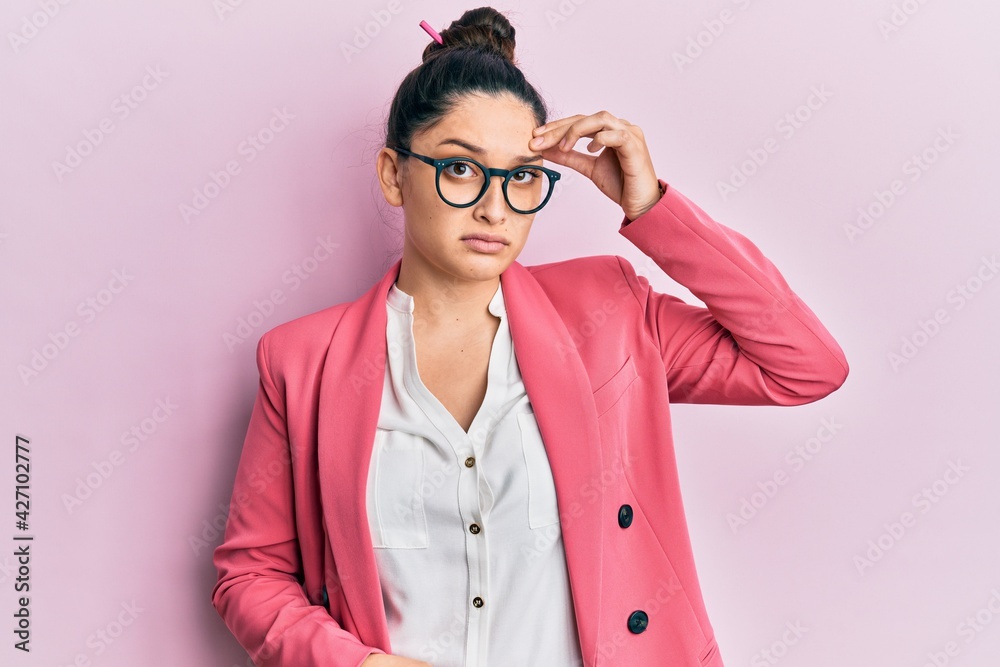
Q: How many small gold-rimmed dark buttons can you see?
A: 3